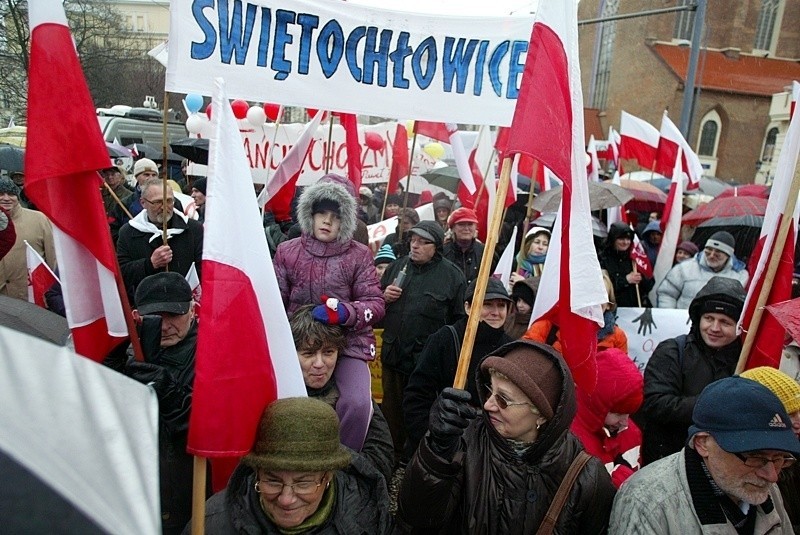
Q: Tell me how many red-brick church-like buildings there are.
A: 1